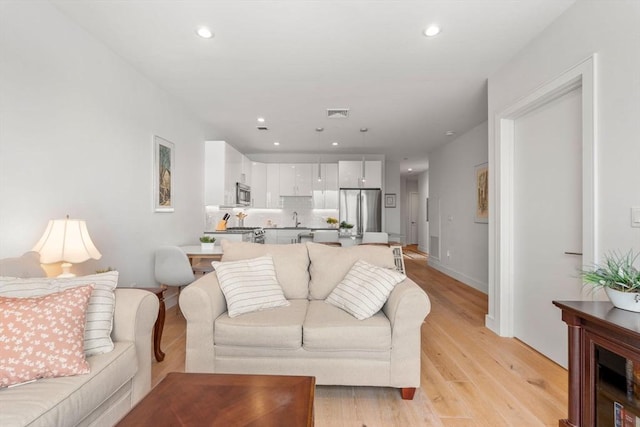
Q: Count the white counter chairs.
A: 2